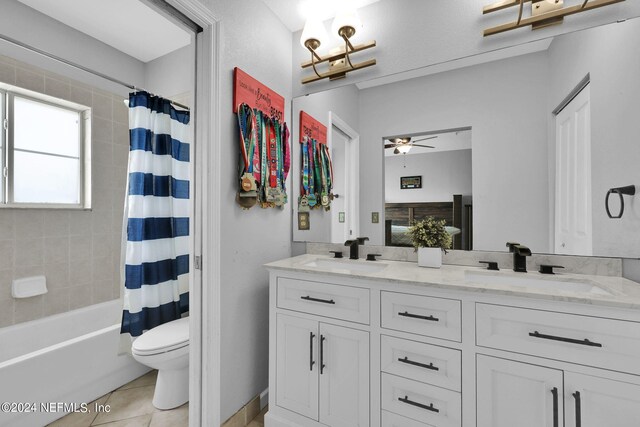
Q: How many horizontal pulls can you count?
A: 5